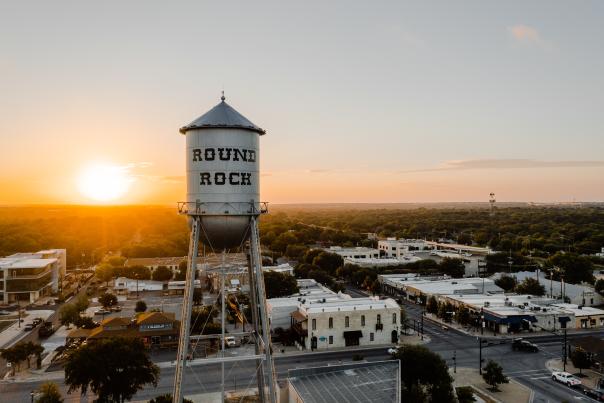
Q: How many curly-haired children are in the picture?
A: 0